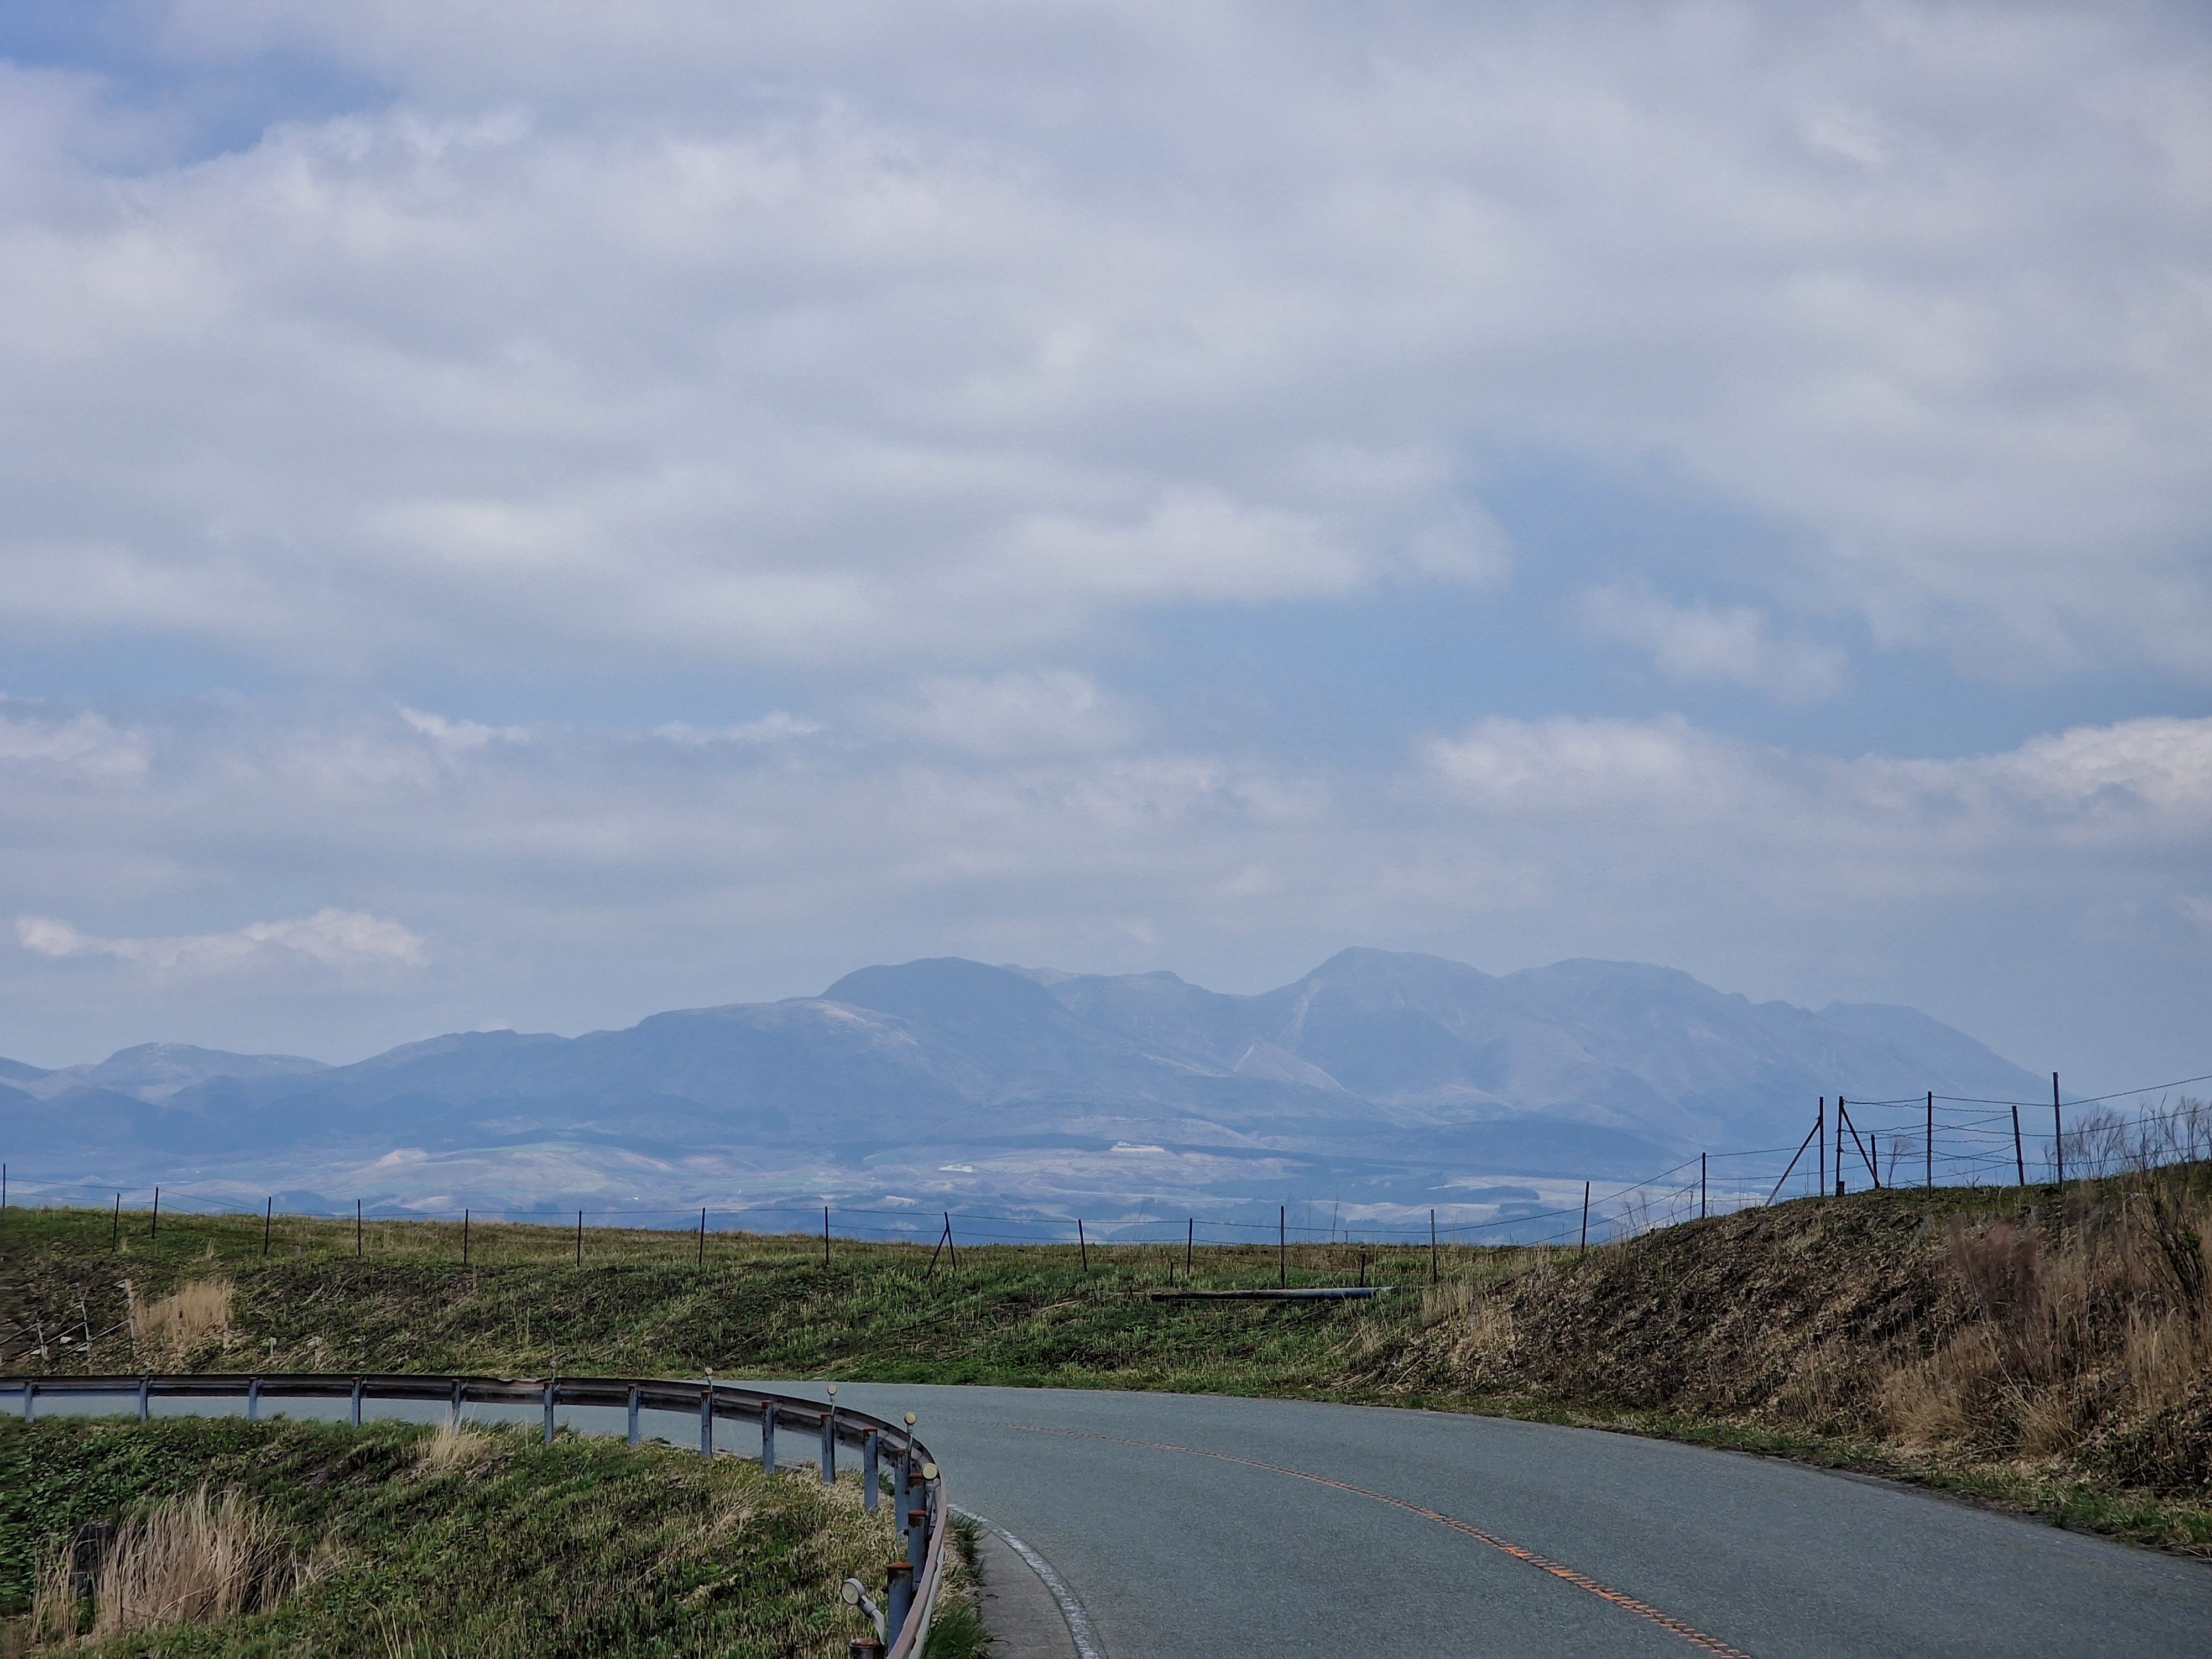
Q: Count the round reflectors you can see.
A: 6